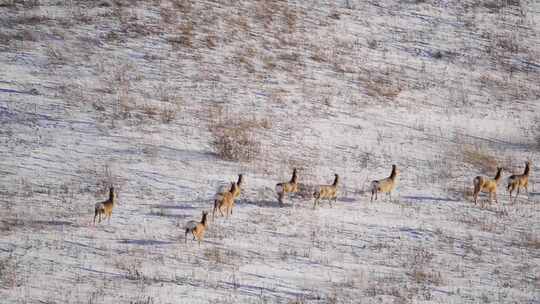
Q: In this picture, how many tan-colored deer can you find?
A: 9